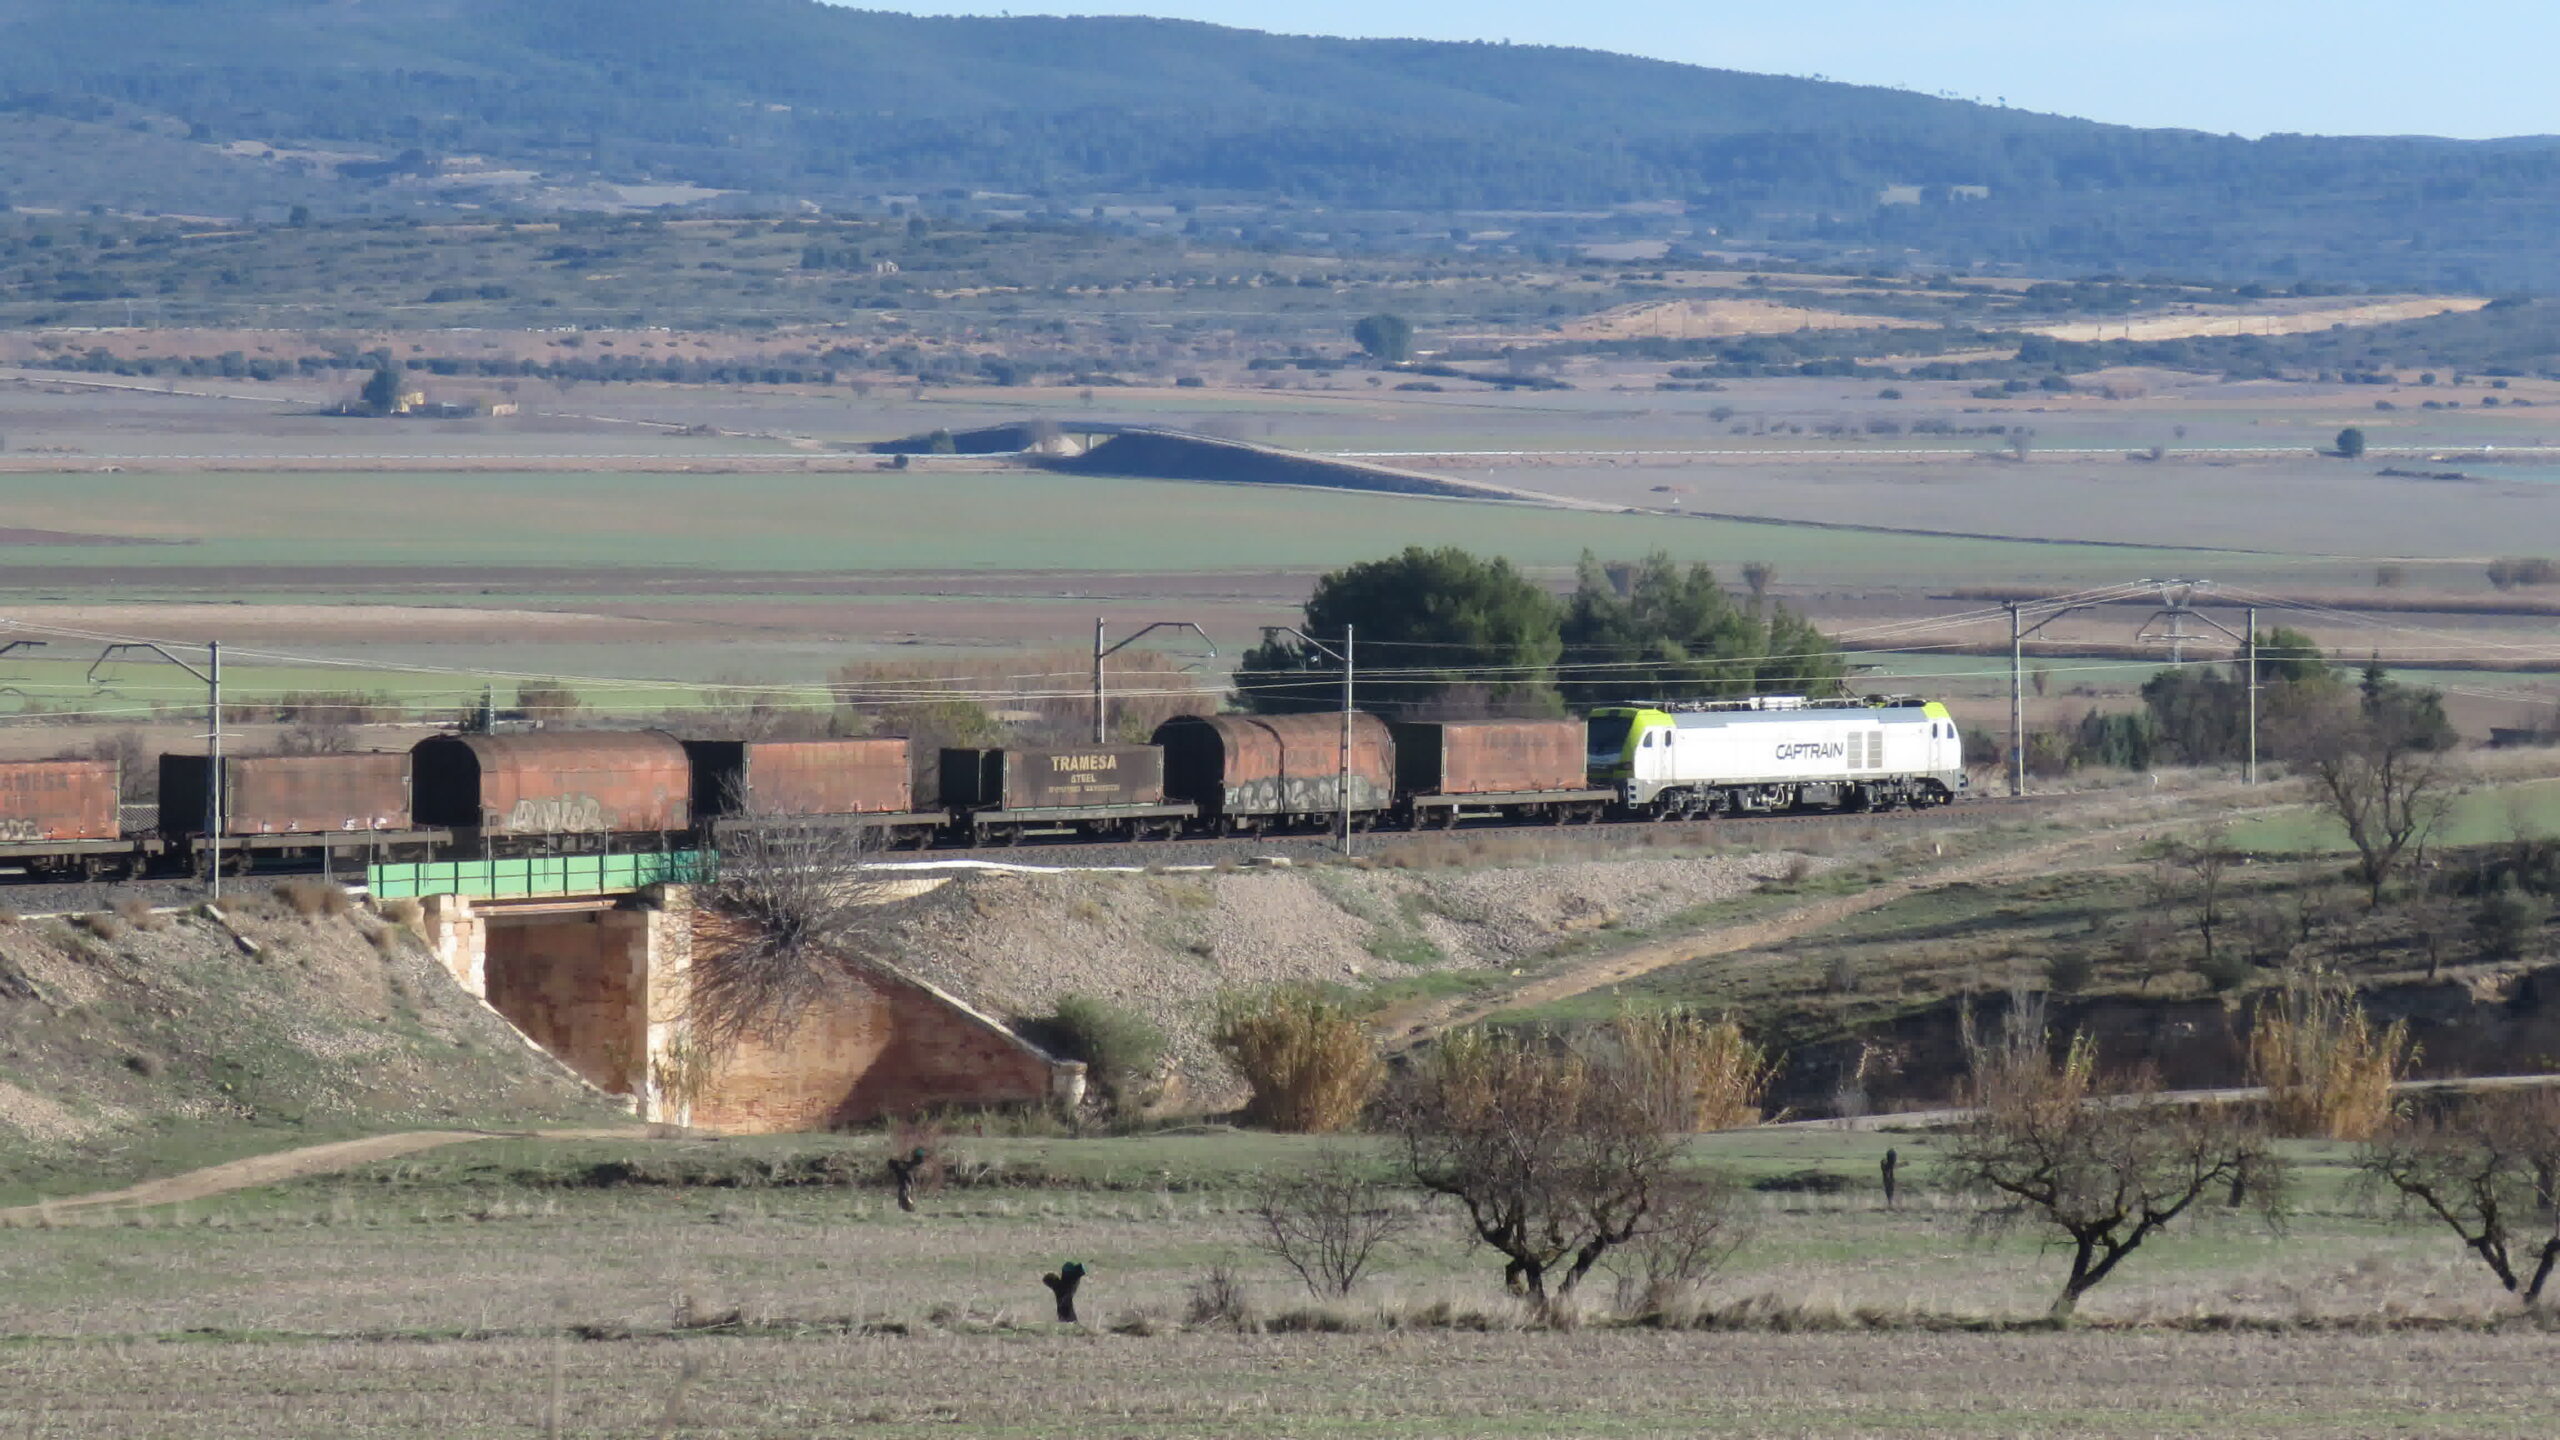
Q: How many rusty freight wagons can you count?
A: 7